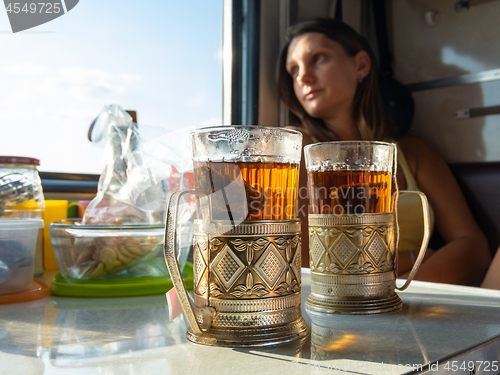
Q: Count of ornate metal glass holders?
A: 2